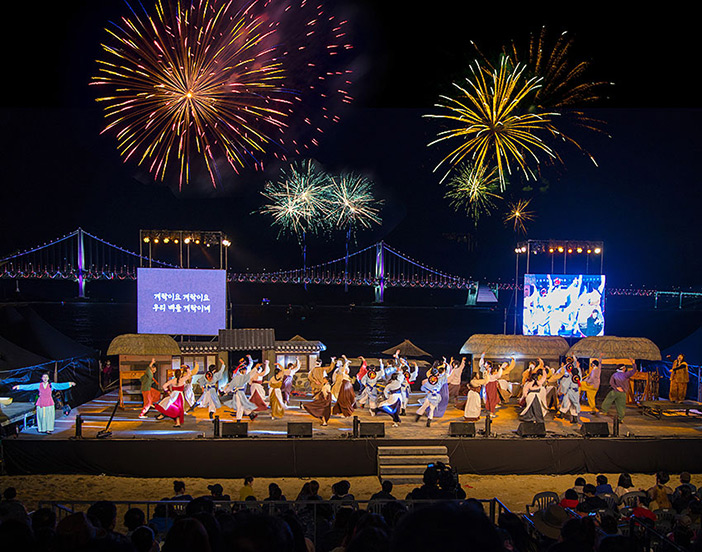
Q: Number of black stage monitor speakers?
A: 6